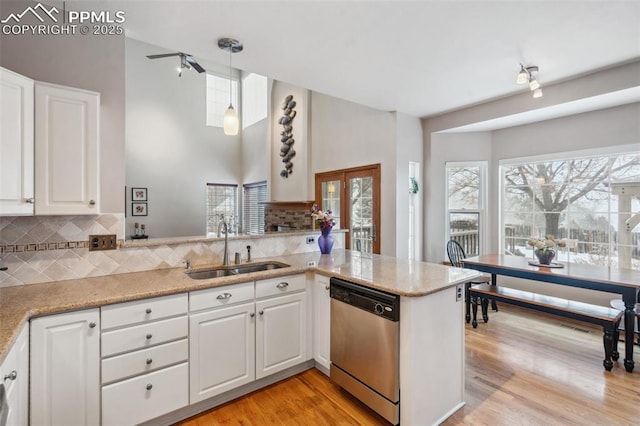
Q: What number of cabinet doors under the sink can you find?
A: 2